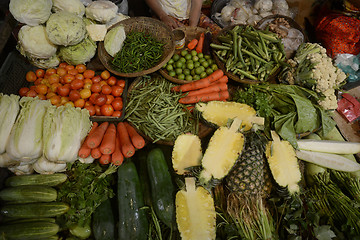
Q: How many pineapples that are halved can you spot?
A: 5